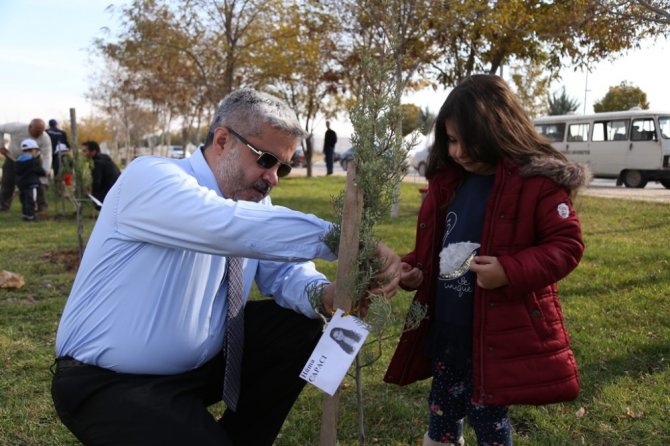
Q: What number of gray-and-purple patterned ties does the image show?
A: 1